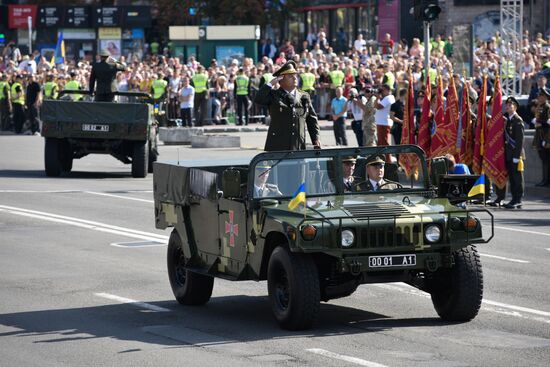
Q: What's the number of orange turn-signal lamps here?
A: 2